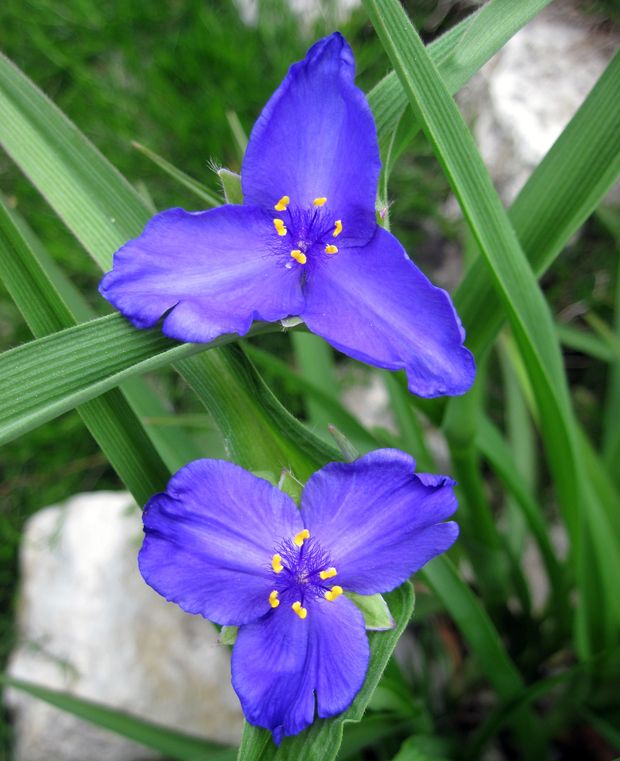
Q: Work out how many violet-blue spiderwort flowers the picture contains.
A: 2